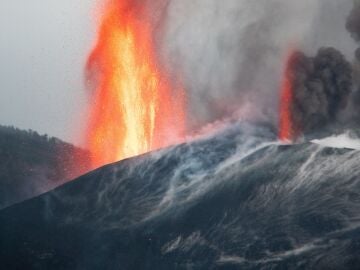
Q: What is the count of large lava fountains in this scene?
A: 2